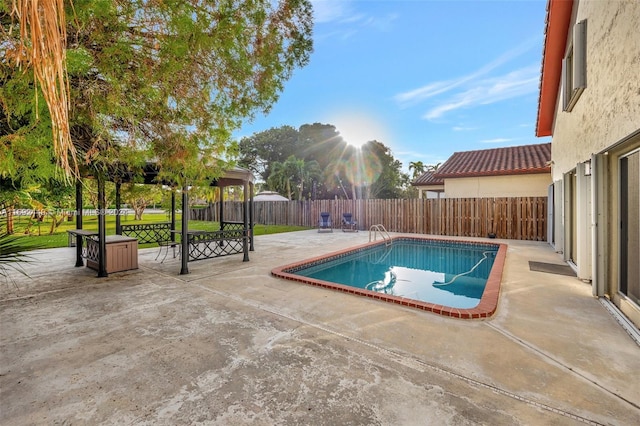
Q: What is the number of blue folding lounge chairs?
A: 2